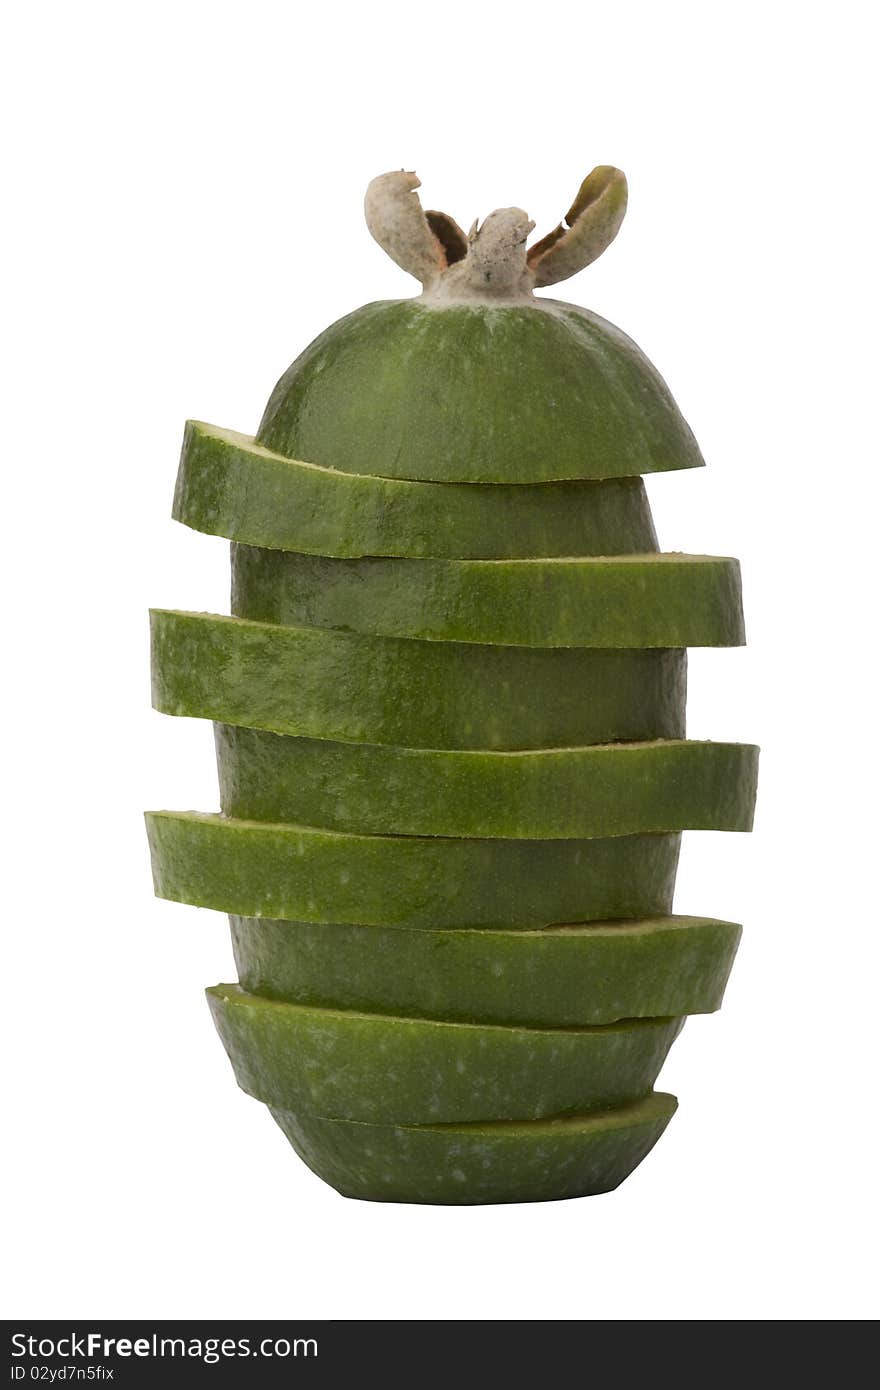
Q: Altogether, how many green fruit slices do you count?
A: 9